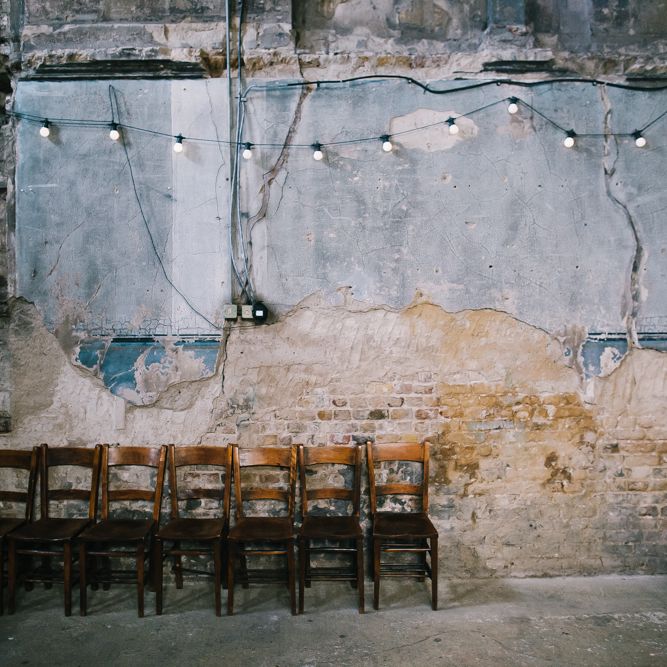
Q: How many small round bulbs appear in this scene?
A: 10